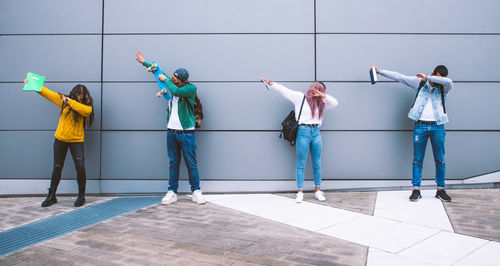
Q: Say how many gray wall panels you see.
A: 12